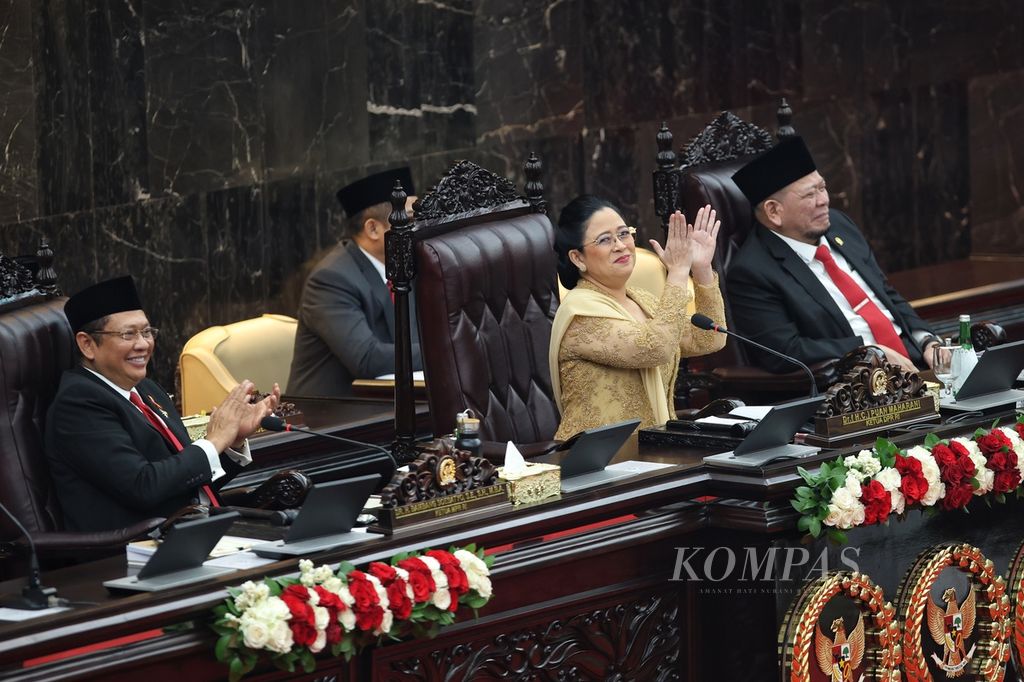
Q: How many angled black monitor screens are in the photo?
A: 5